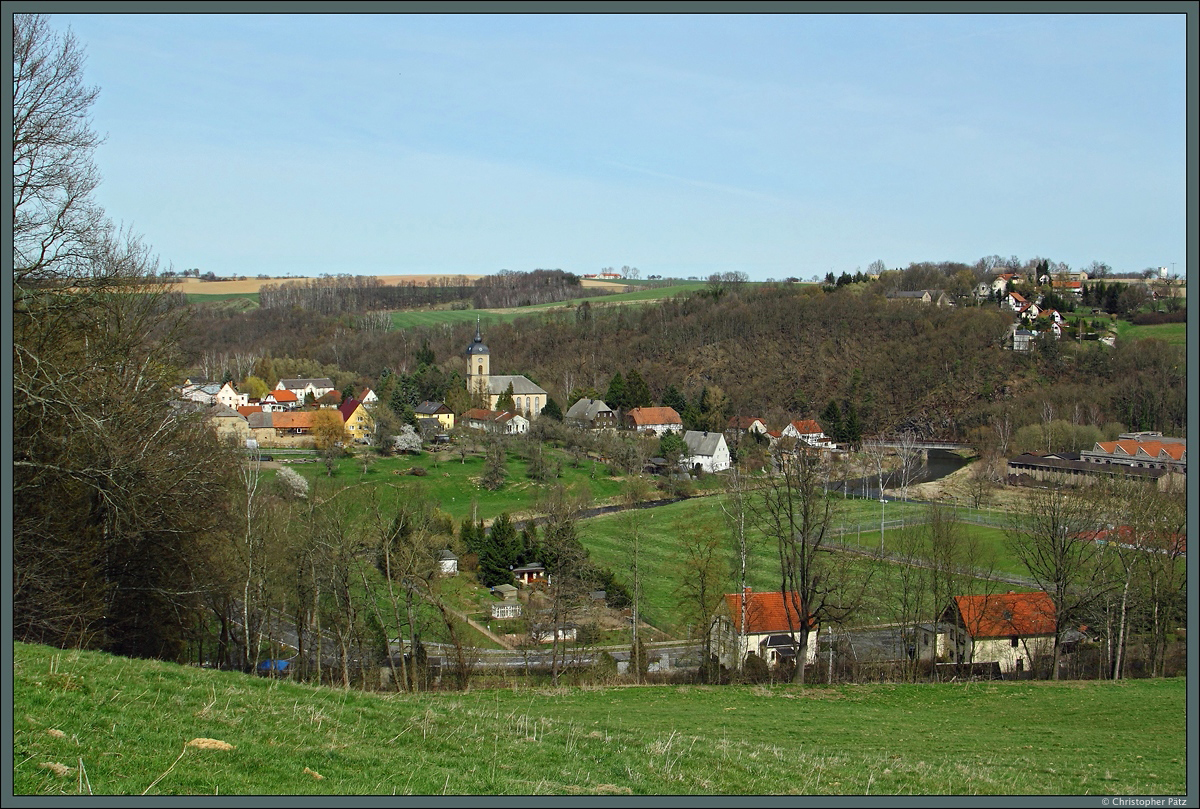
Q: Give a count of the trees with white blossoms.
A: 2